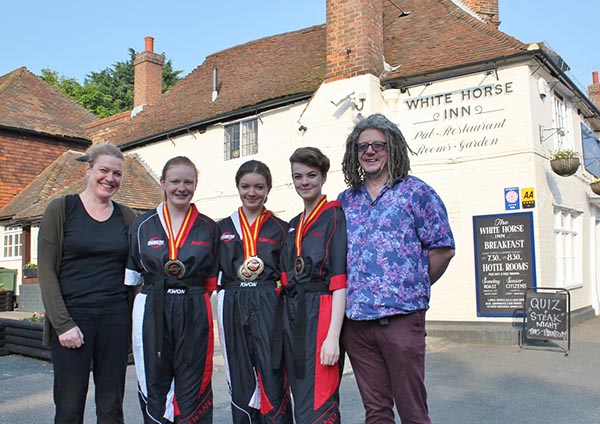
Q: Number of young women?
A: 3